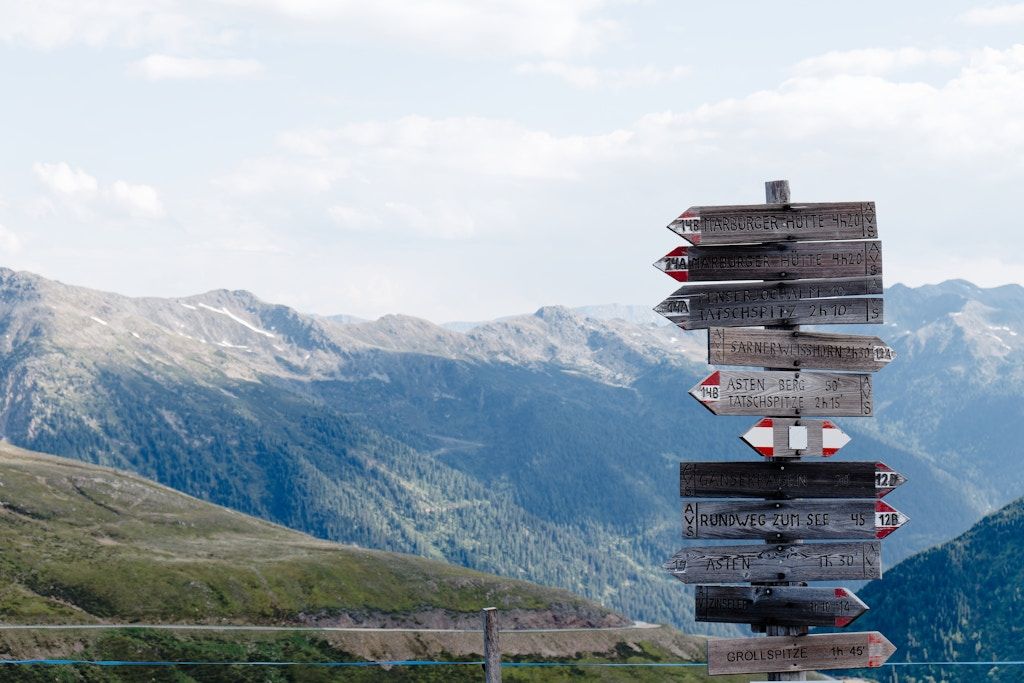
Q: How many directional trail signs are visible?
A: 11